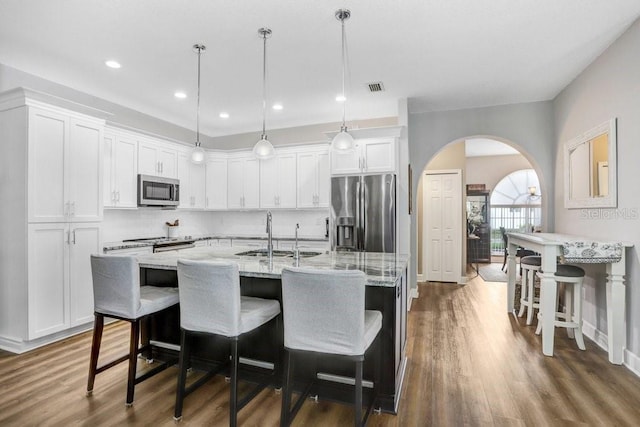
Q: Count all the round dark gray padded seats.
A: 2